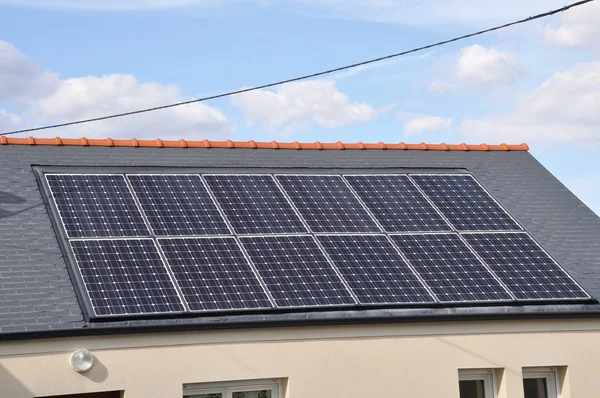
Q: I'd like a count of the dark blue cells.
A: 12